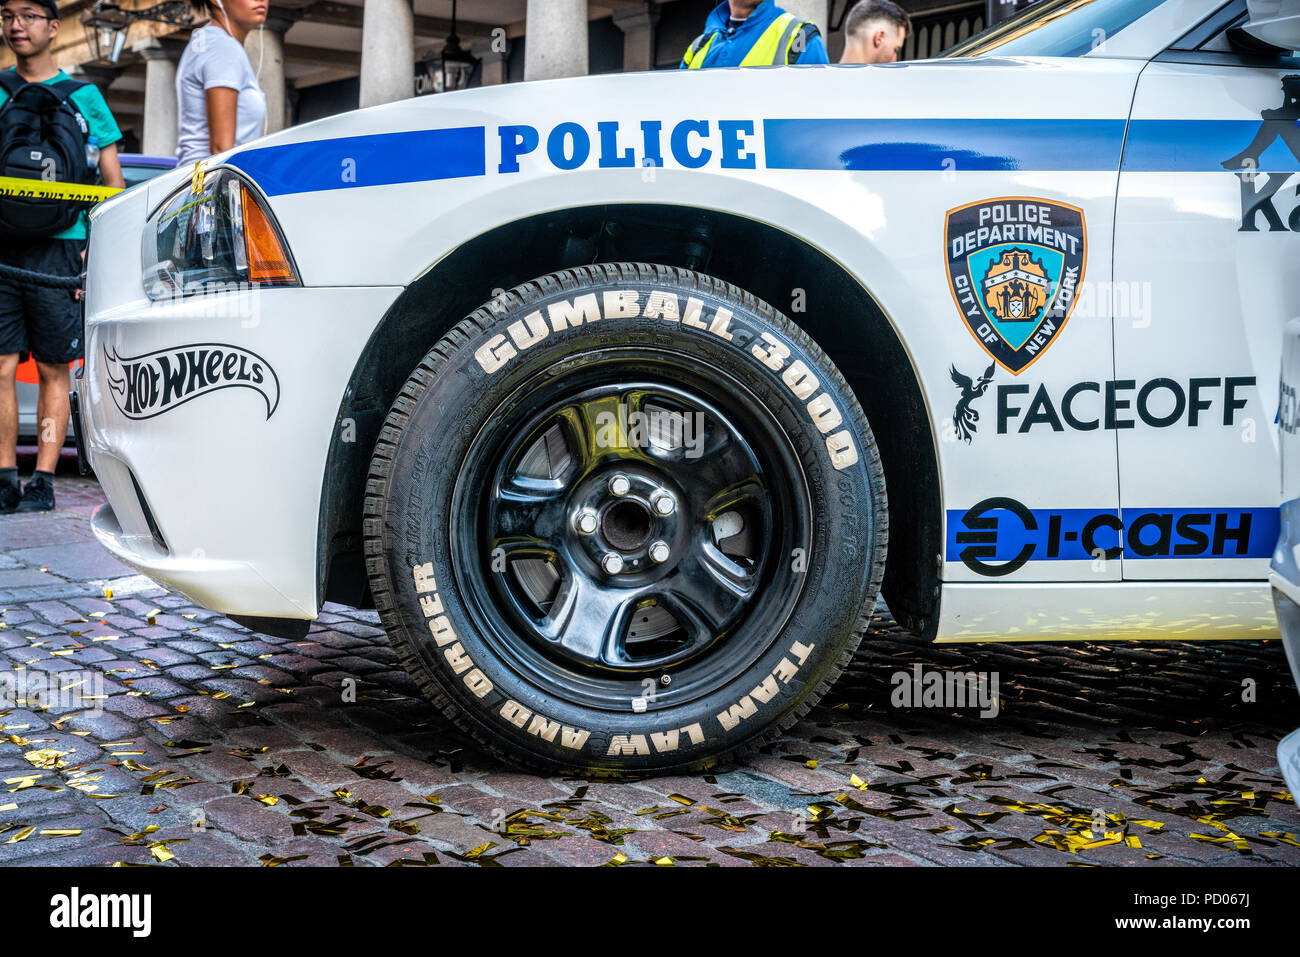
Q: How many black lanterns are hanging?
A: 2